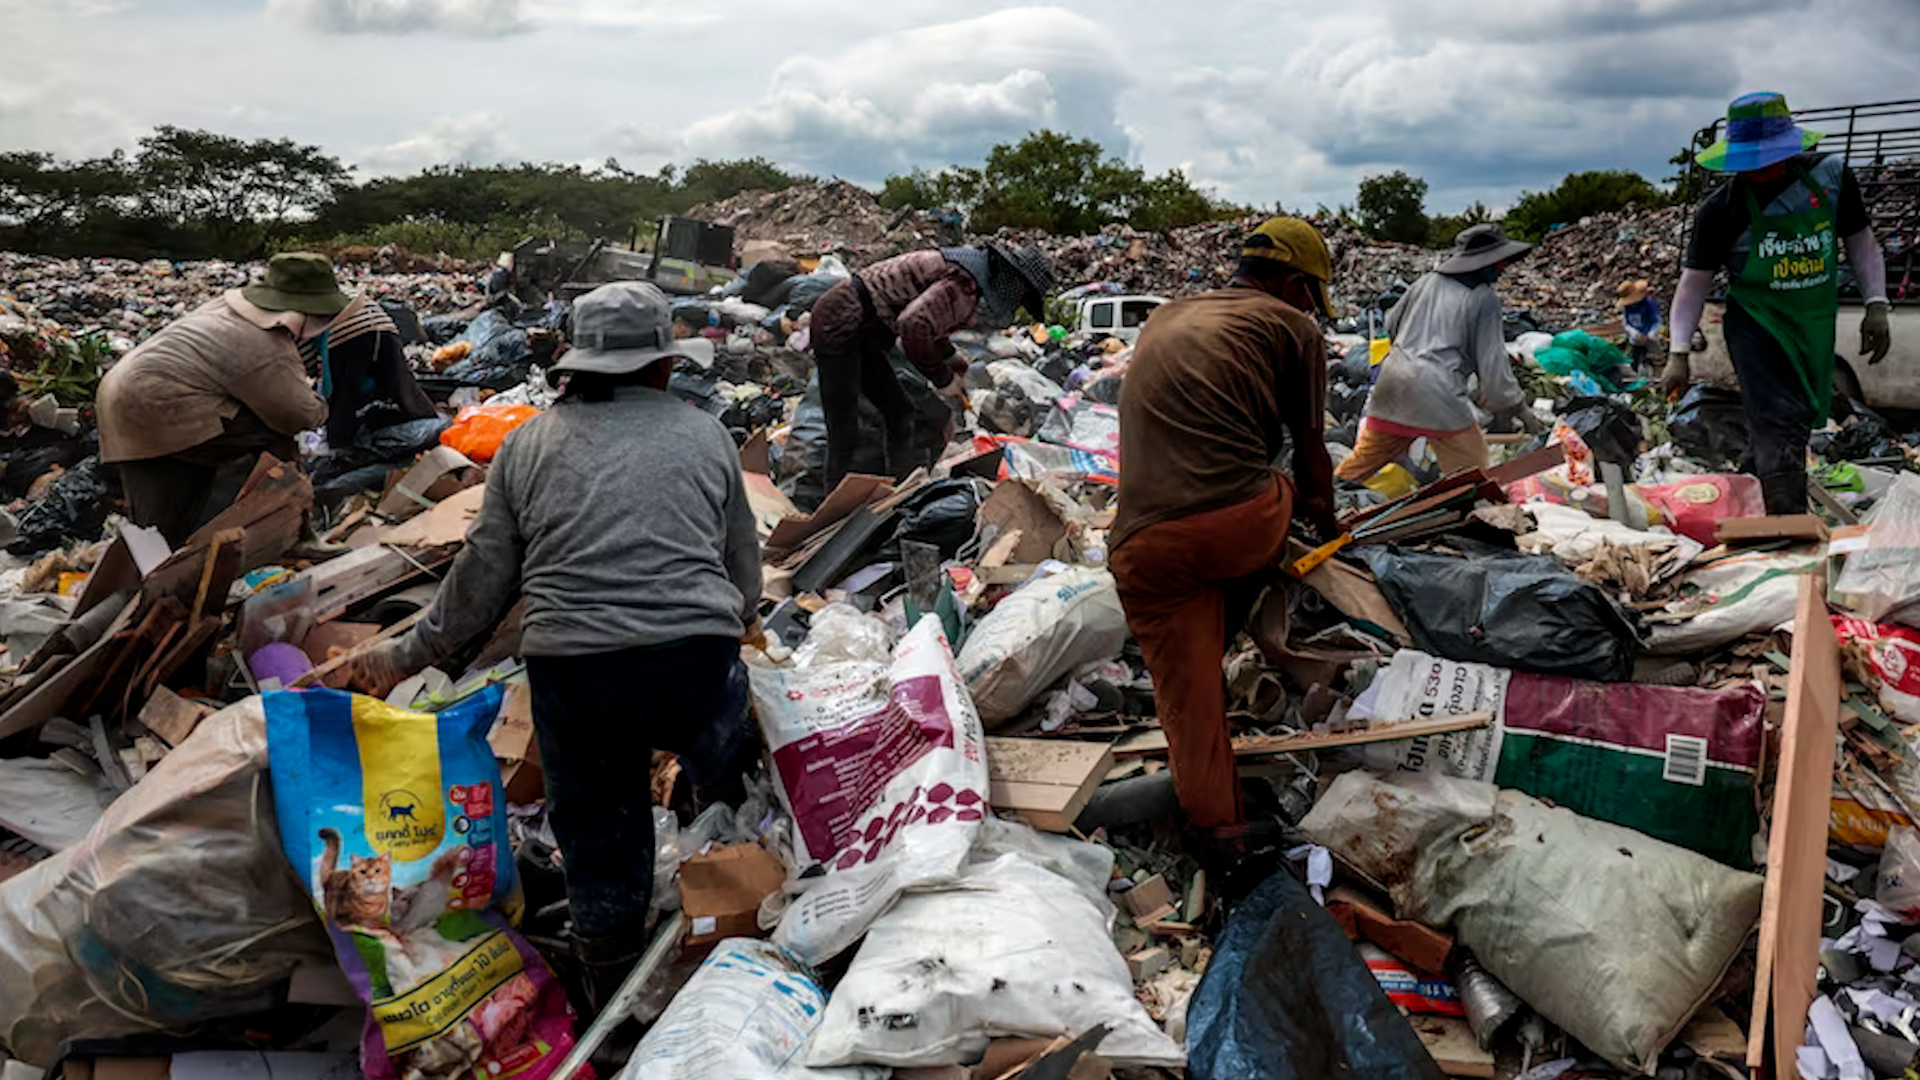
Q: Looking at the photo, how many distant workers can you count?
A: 1